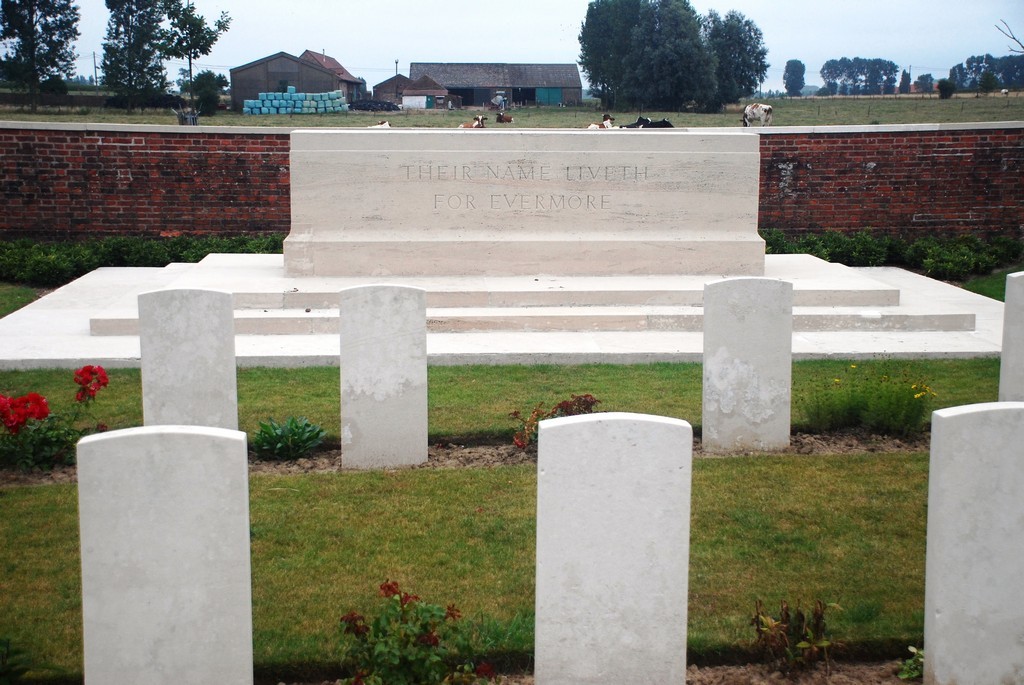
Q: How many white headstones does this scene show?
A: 7